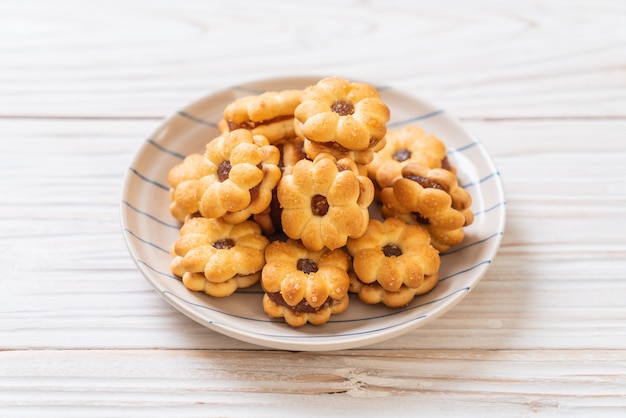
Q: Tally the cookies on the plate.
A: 11